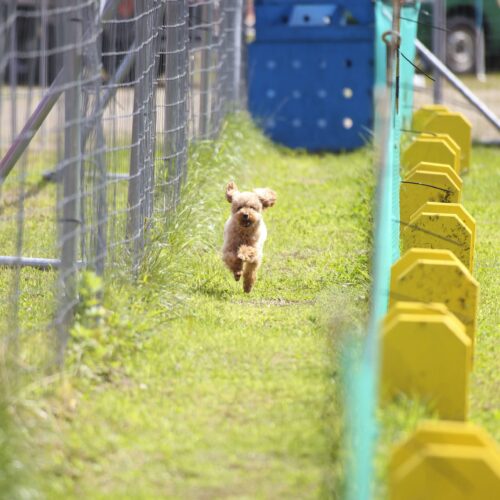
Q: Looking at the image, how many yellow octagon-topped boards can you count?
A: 14